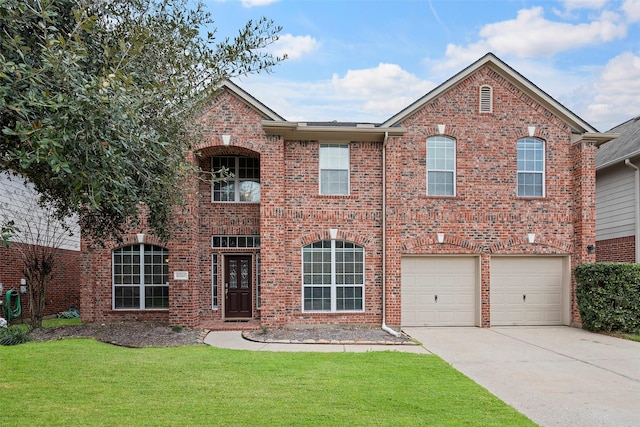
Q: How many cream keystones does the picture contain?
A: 7